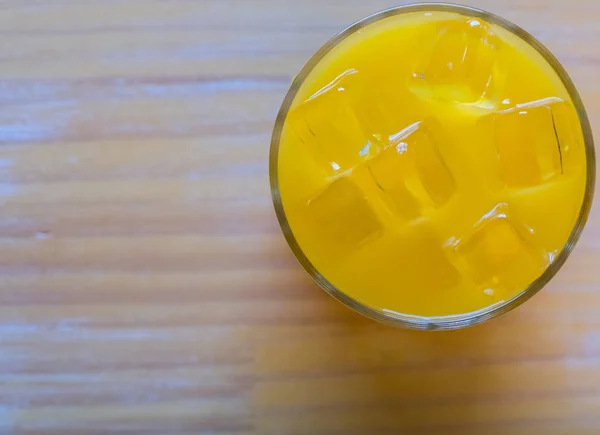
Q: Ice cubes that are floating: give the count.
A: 6